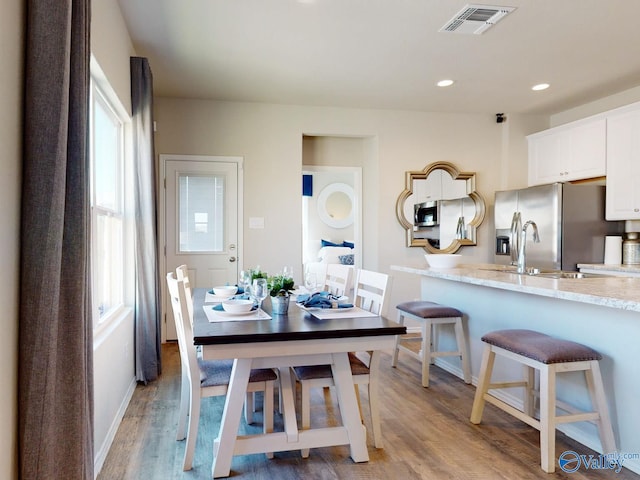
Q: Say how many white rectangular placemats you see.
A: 4